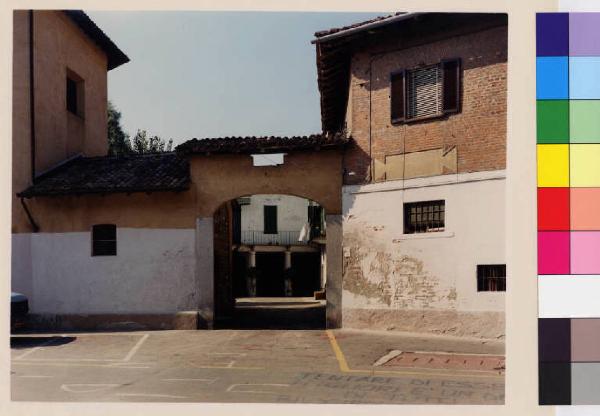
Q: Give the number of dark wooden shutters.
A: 2